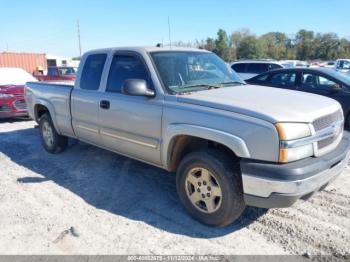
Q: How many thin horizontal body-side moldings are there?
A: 2